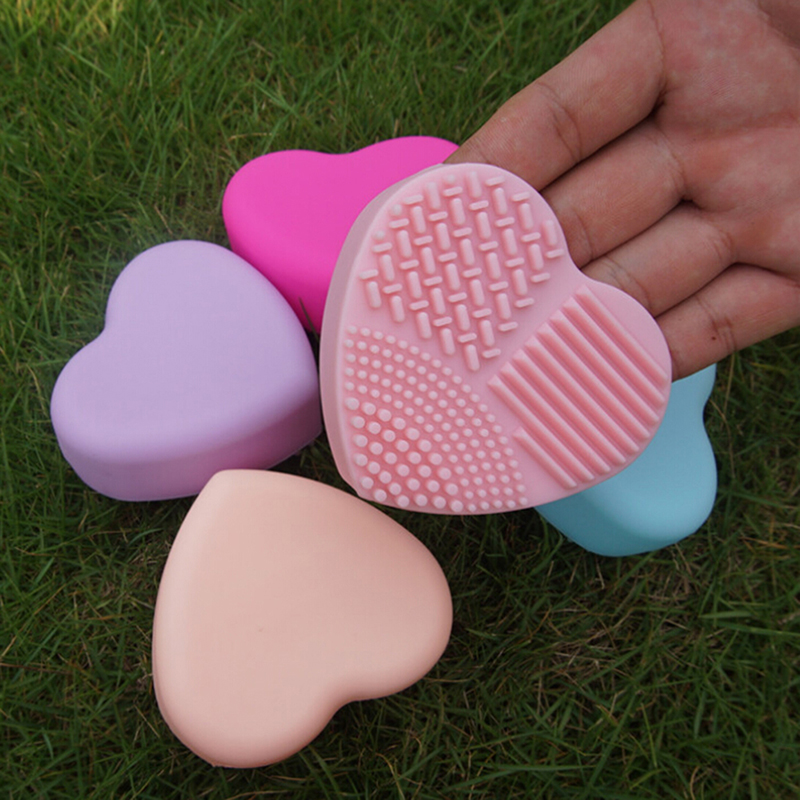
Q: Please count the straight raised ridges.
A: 9